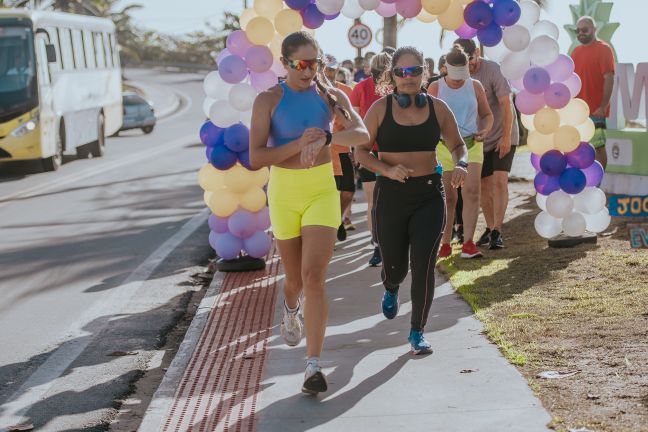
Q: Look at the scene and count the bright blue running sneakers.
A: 2